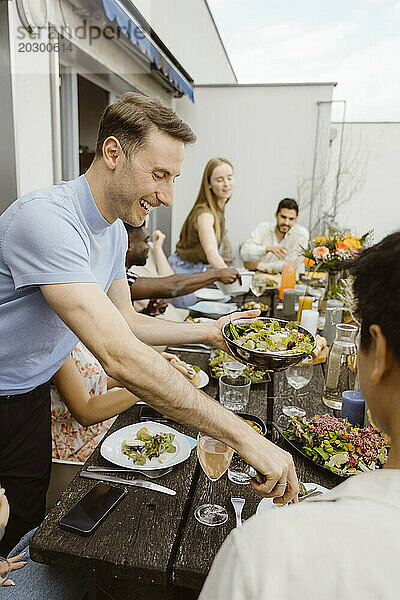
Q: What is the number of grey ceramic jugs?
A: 0